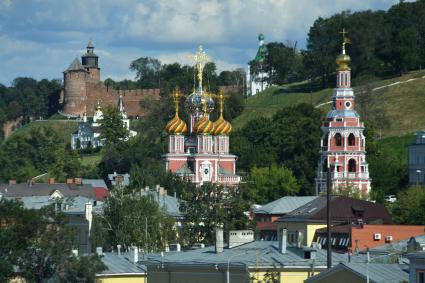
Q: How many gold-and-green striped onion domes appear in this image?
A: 3